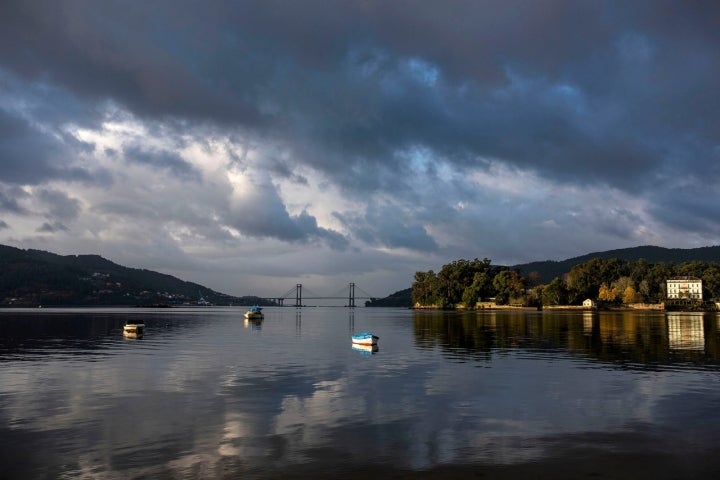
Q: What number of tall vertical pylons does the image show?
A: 2